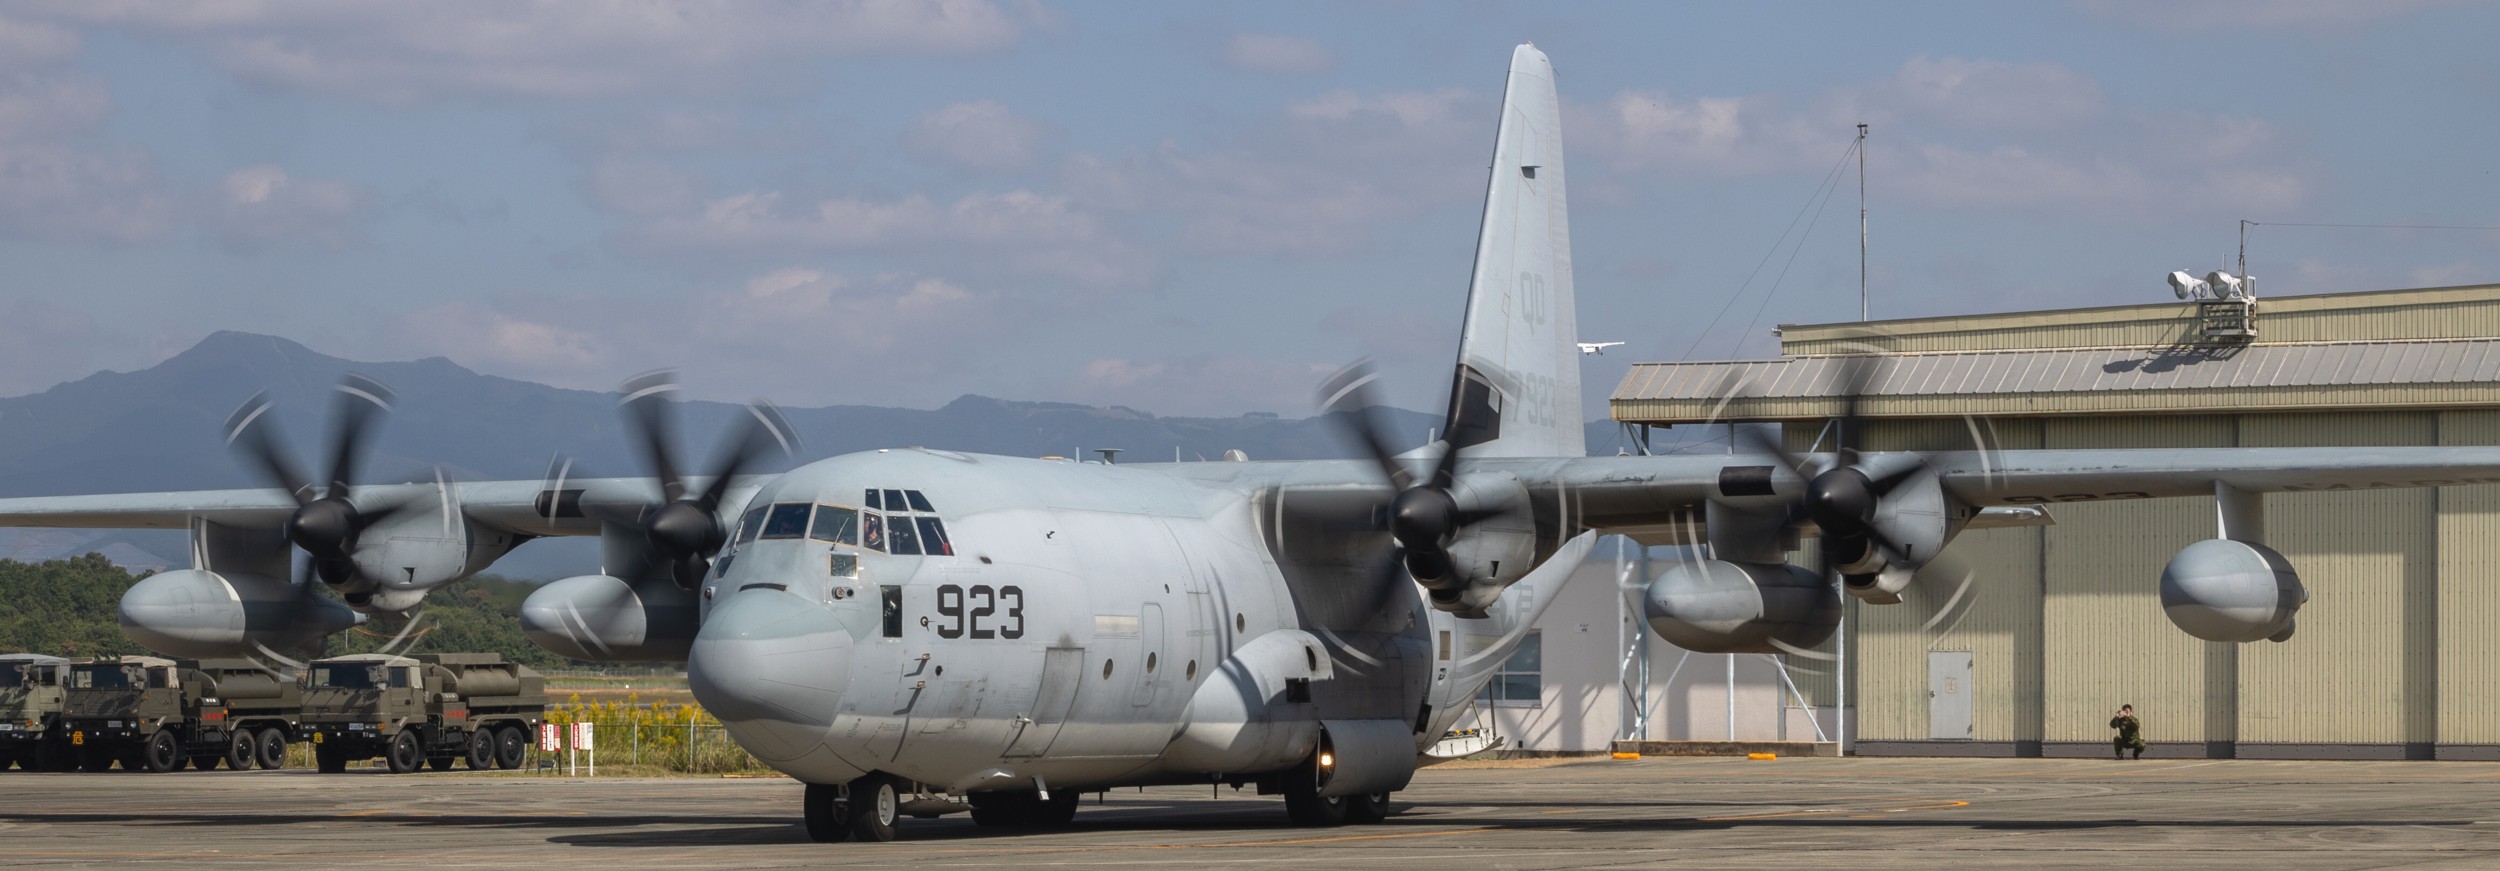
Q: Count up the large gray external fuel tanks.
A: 4